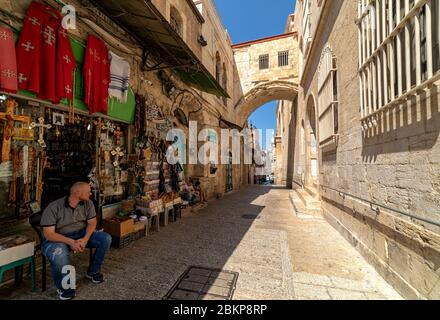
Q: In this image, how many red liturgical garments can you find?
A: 3